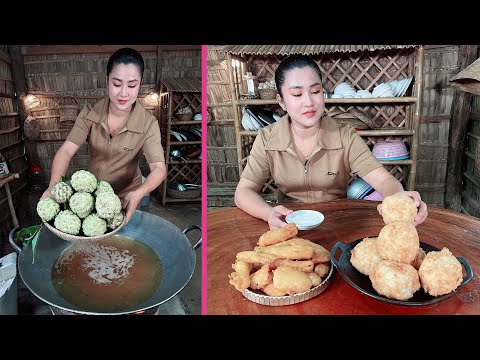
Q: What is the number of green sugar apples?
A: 9